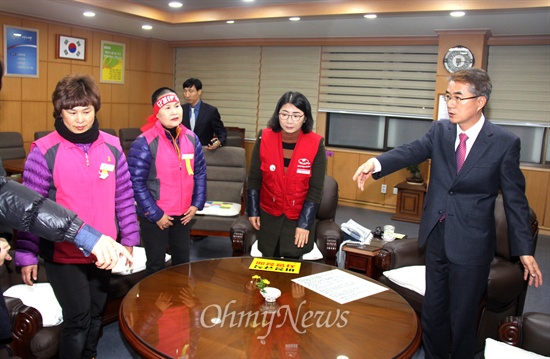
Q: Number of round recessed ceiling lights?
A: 8